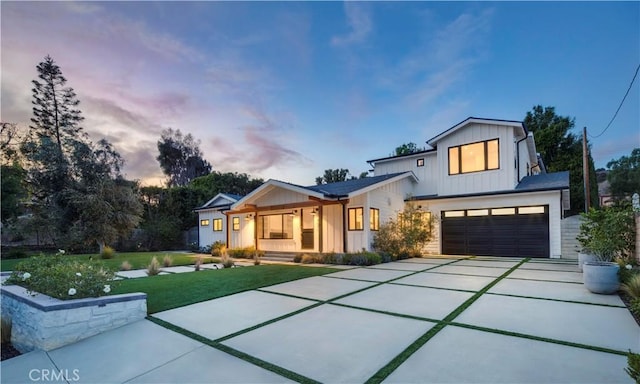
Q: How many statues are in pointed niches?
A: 0